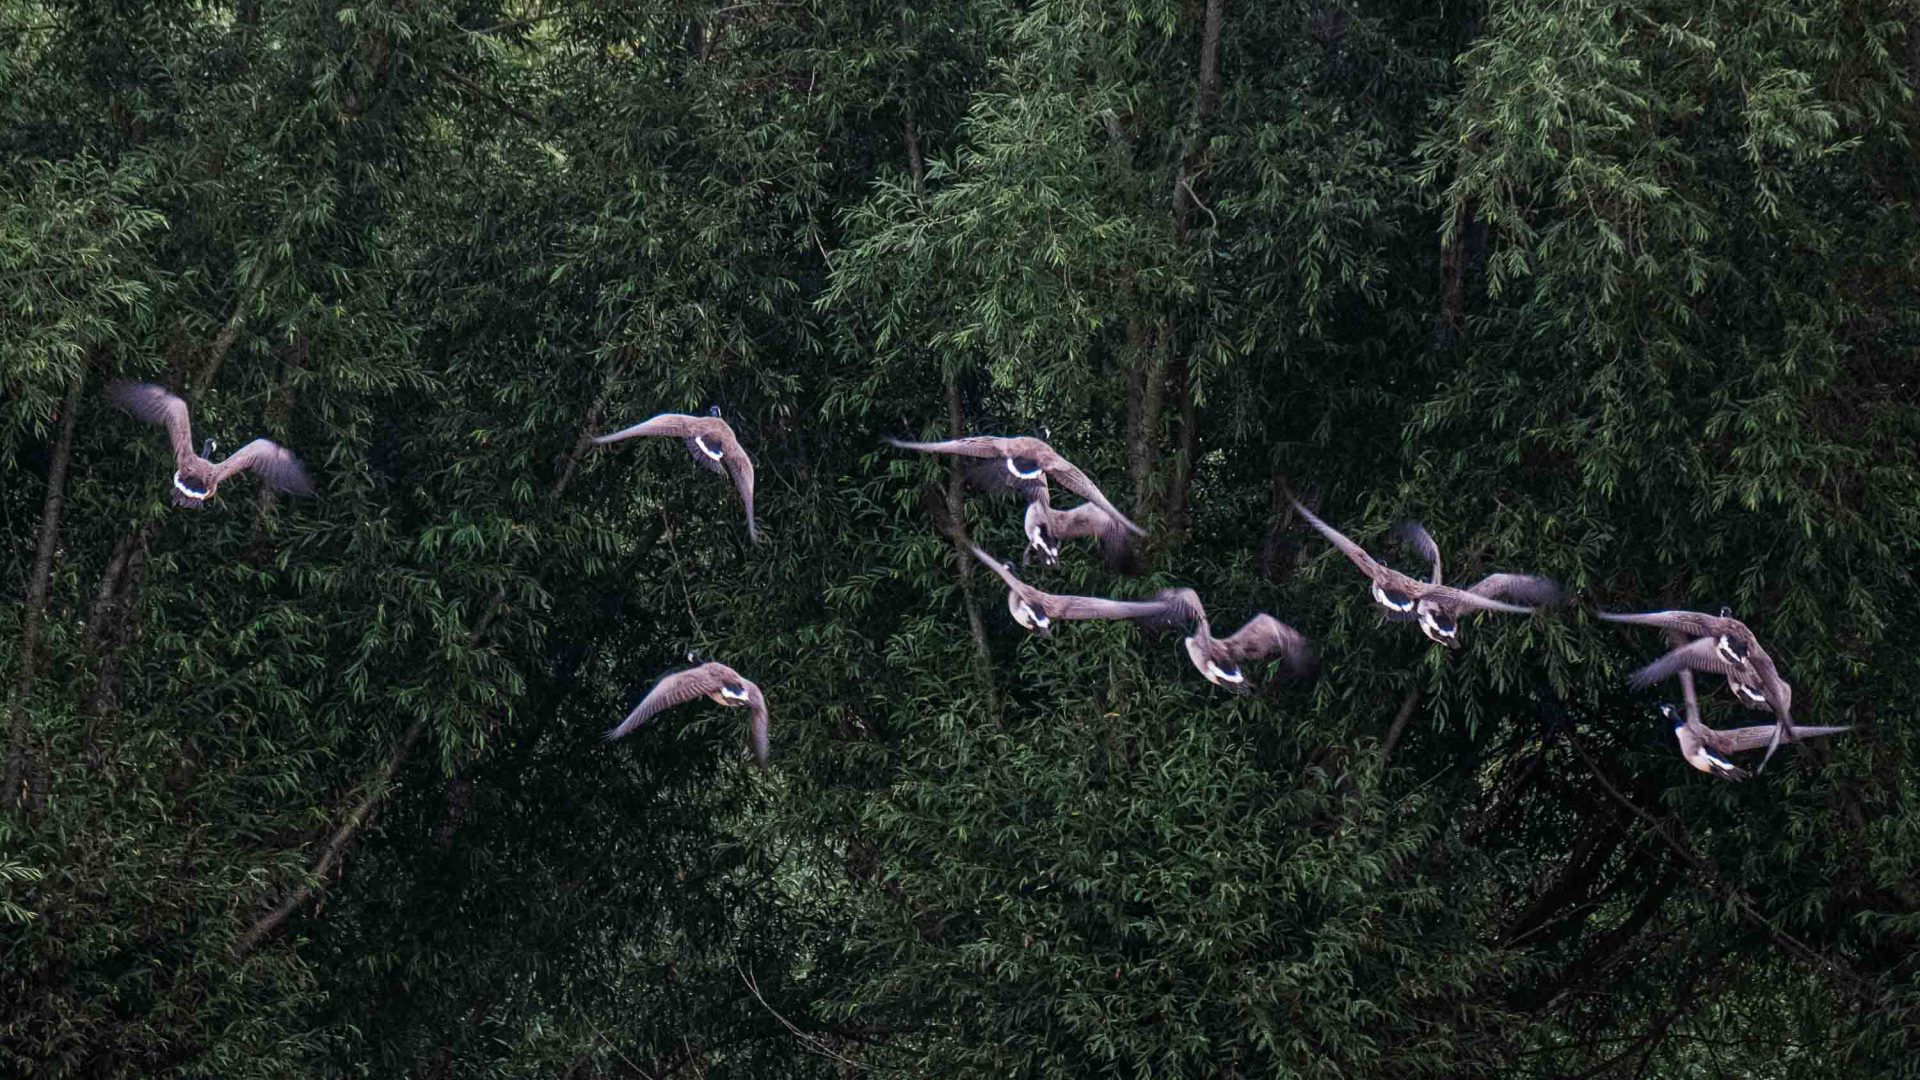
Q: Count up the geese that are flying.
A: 12